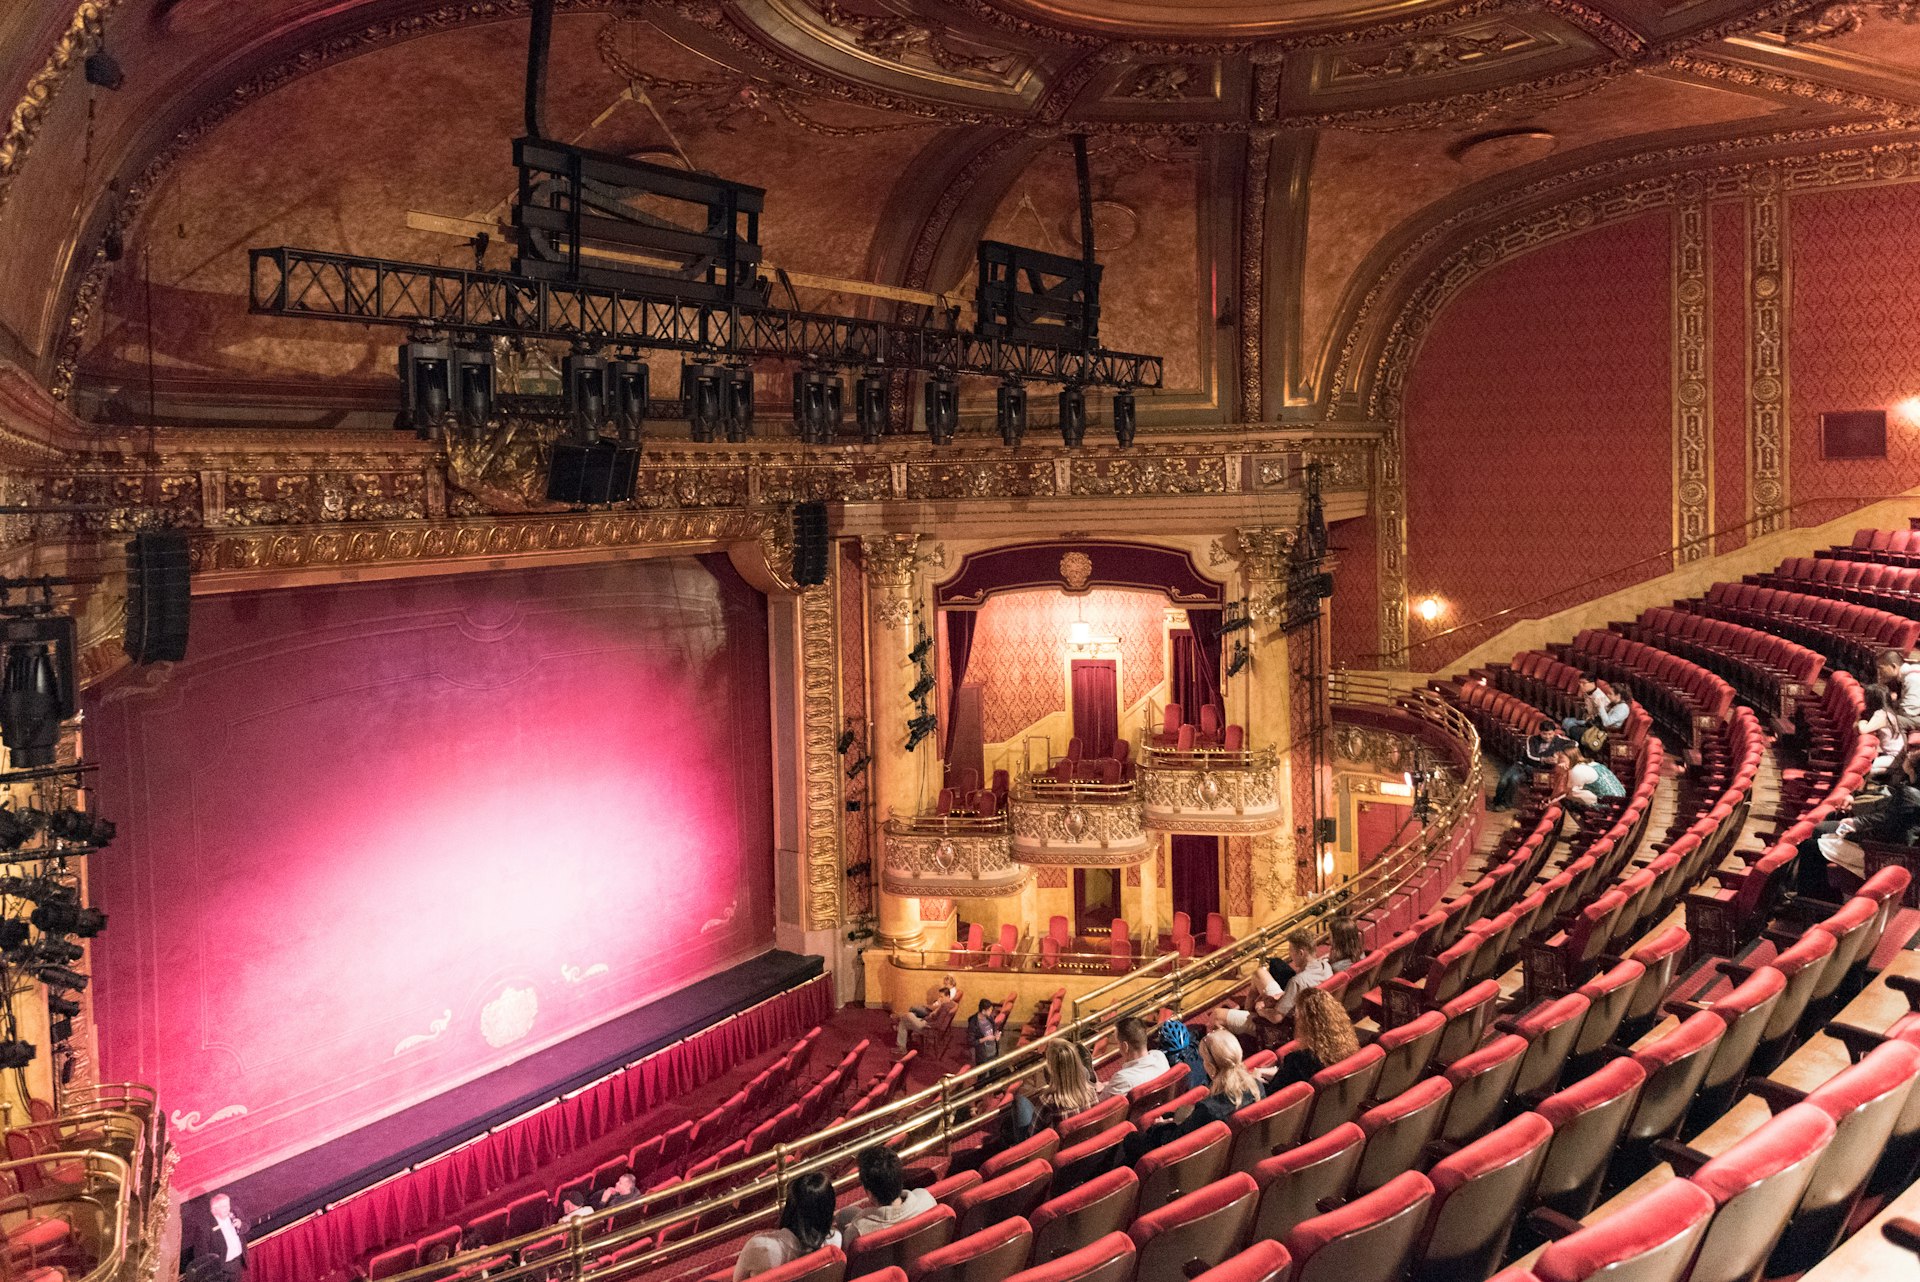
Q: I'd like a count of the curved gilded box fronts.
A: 3